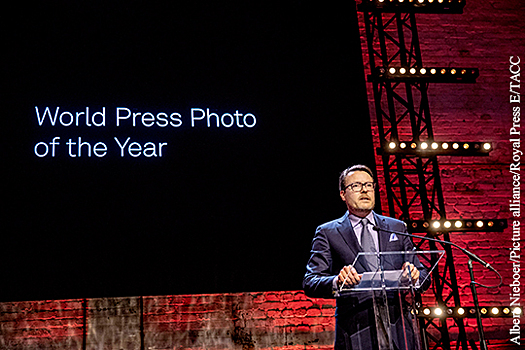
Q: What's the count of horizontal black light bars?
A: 5